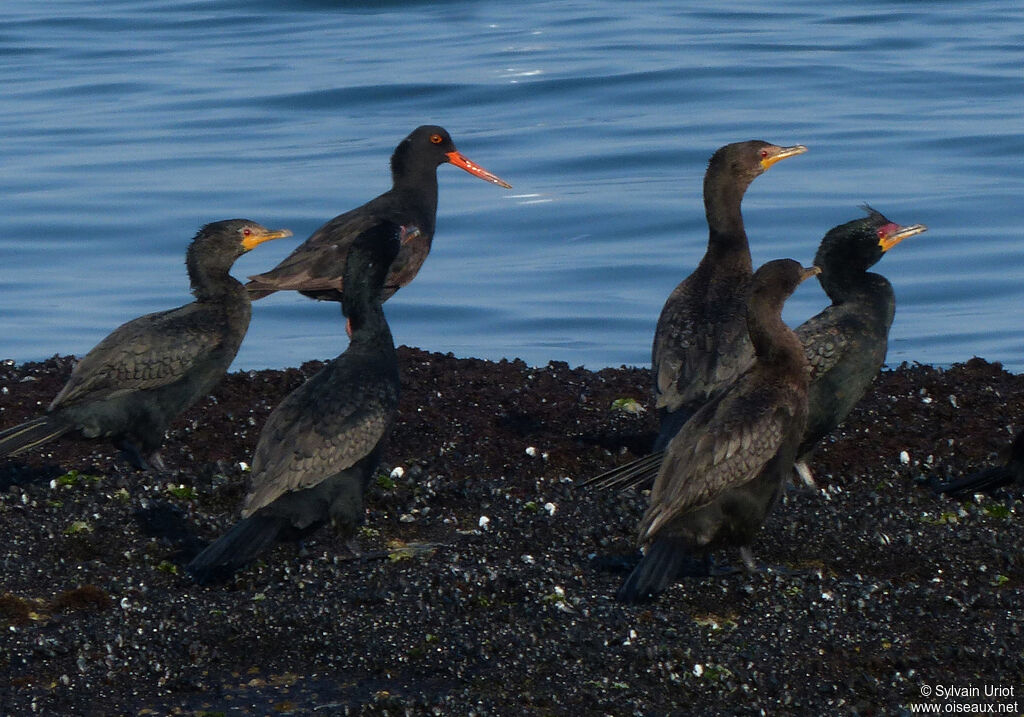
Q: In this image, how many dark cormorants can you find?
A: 5